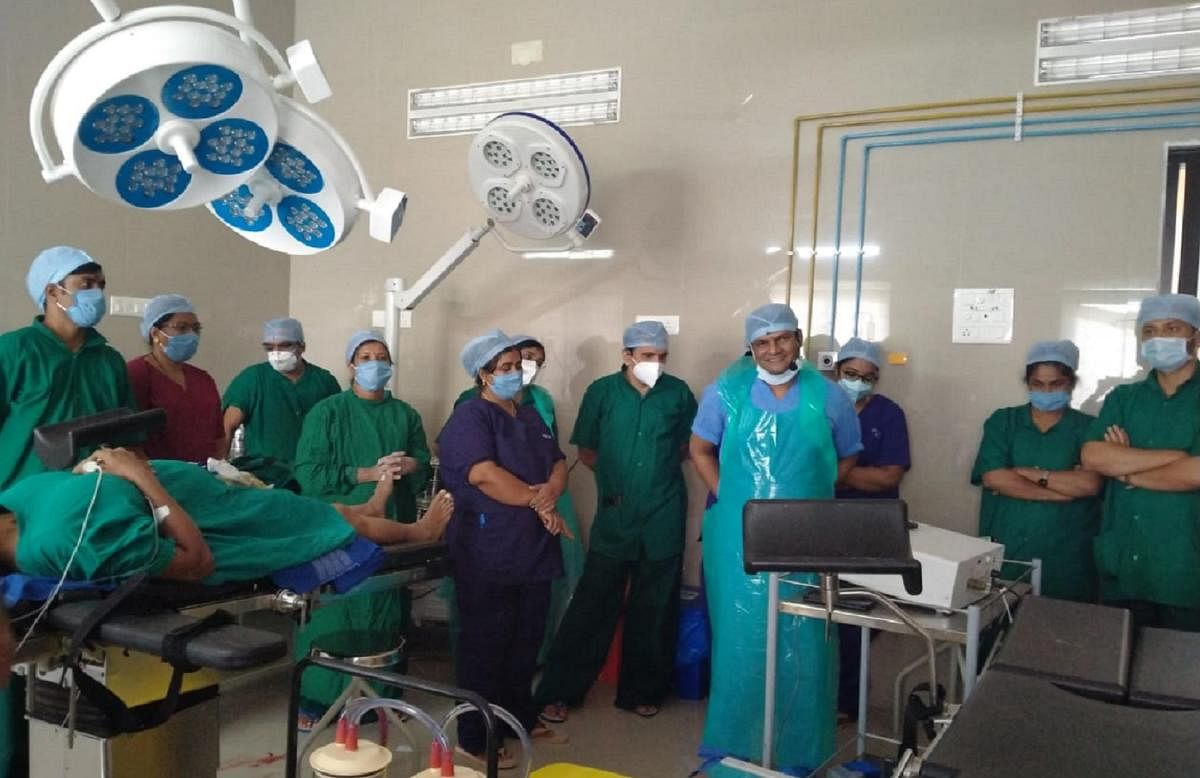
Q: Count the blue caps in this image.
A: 11